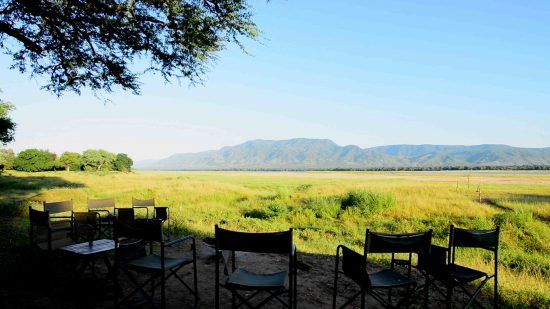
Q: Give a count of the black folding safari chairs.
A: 8